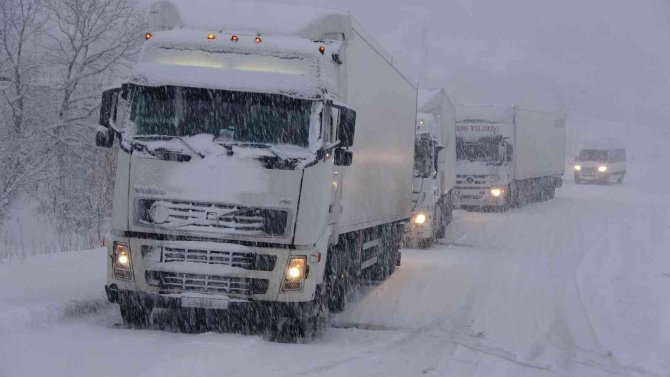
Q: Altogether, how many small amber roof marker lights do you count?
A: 5